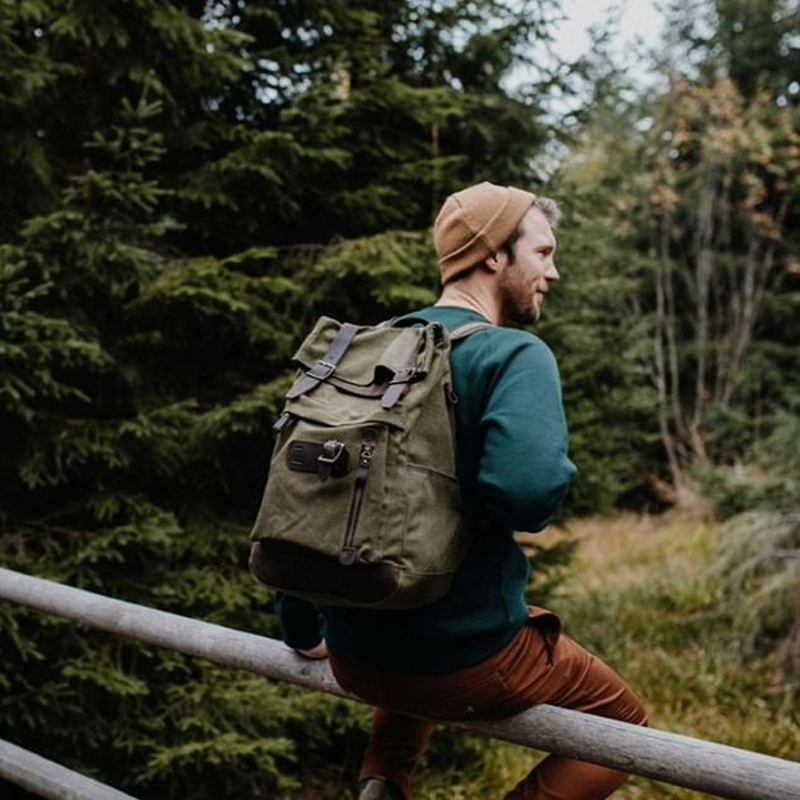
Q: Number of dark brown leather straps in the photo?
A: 2